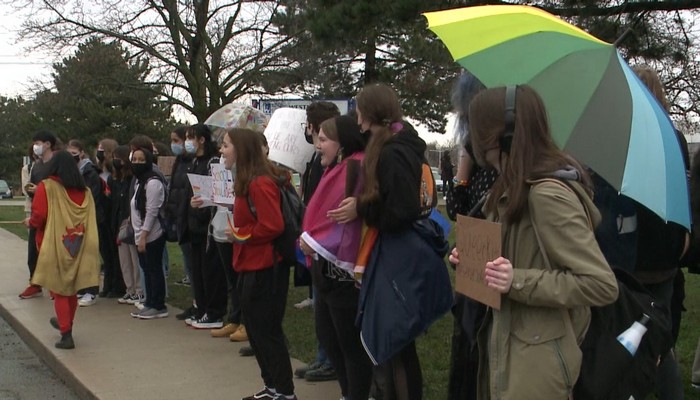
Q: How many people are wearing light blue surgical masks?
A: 2